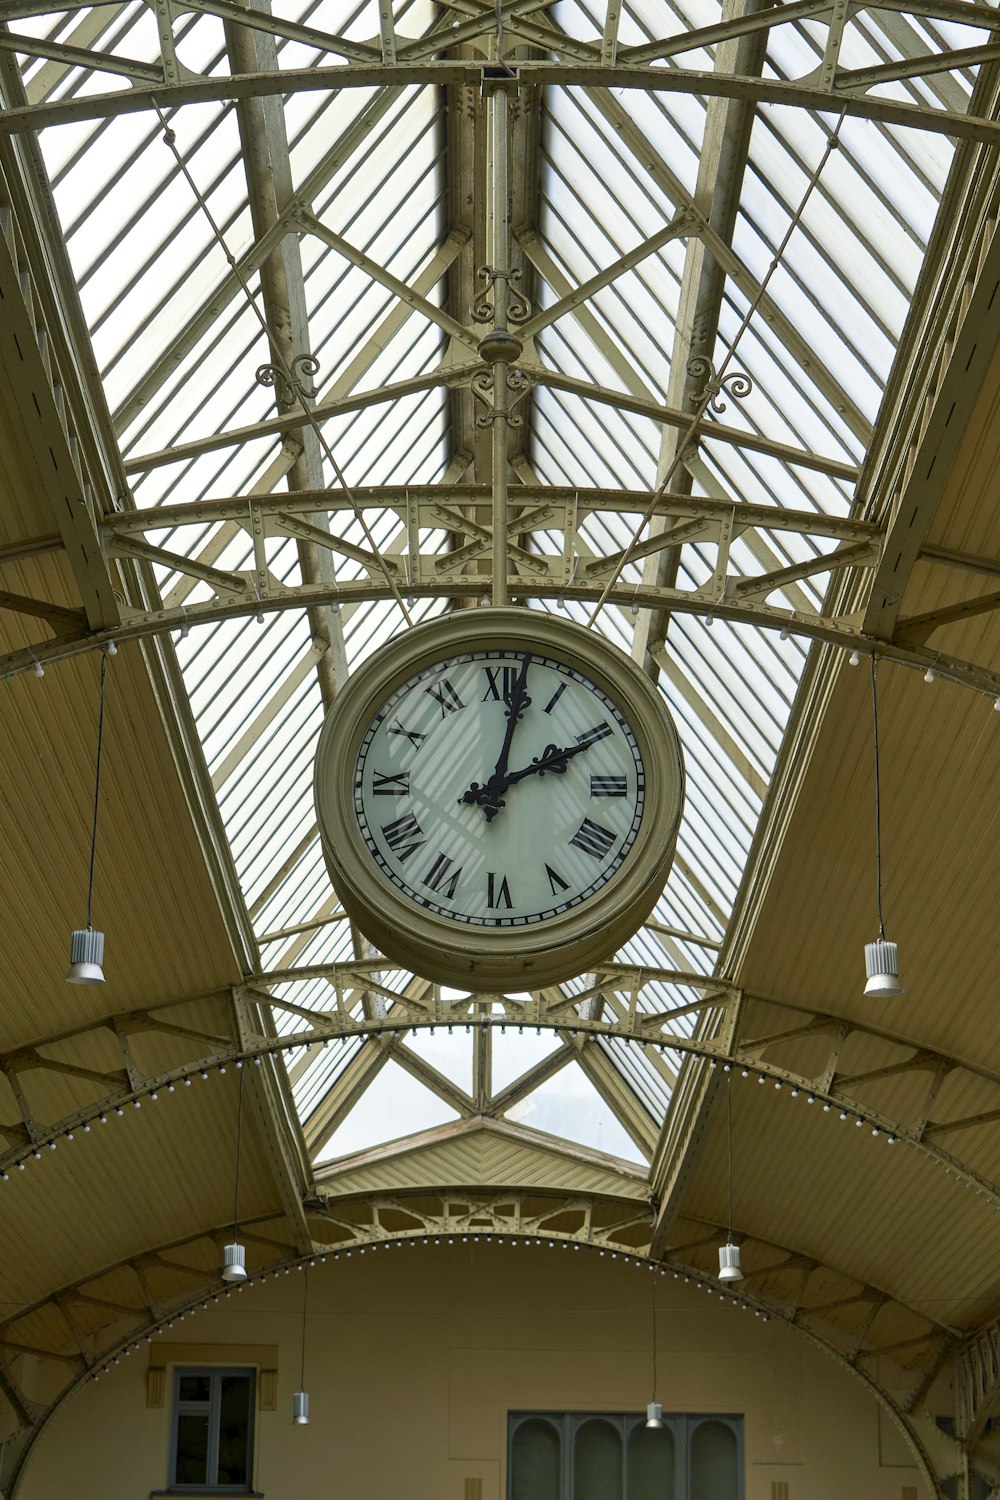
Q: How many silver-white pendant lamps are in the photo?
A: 6